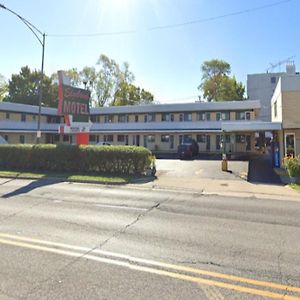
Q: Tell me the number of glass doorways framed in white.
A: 1